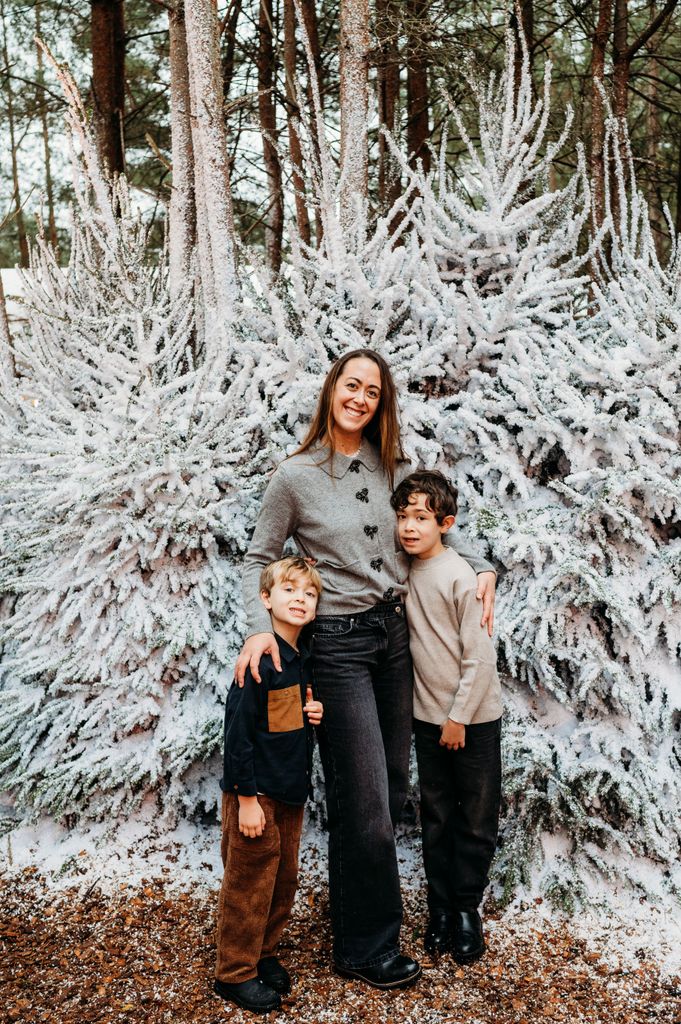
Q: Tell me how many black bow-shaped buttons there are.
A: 5